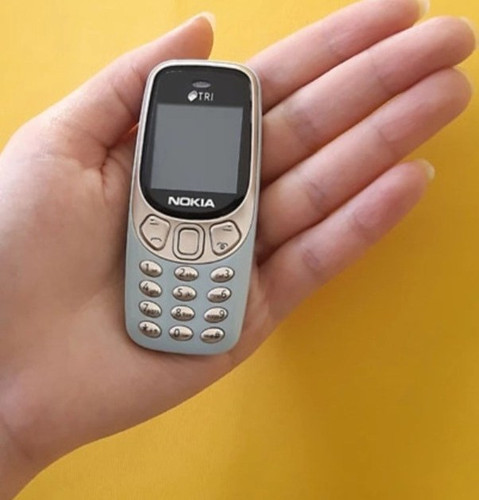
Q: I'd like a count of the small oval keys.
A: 12